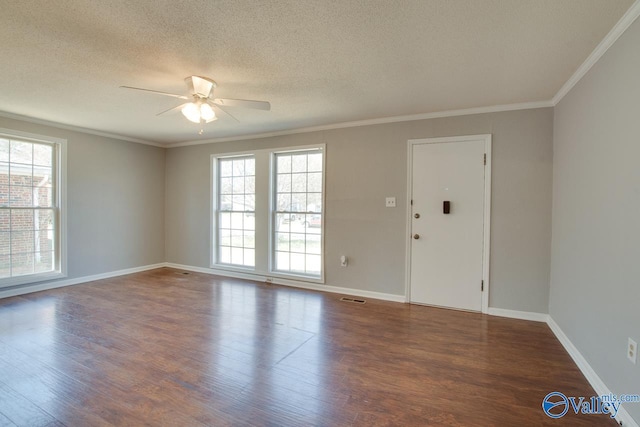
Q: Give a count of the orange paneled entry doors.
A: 0